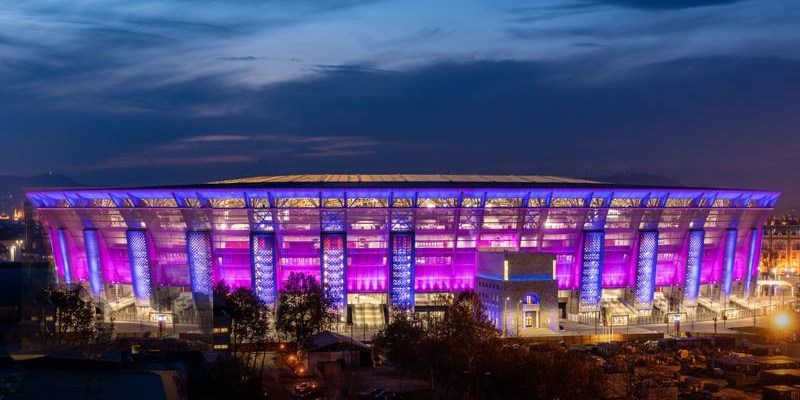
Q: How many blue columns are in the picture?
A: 12